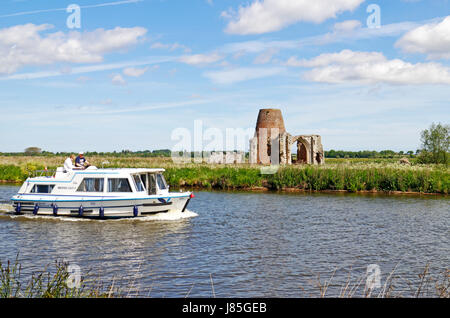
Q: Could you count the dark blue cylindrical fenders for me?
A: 6